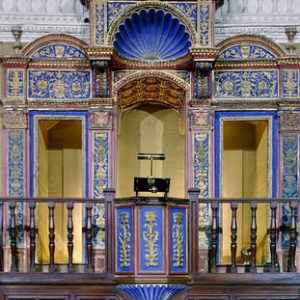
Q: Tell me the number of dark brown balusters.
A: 10